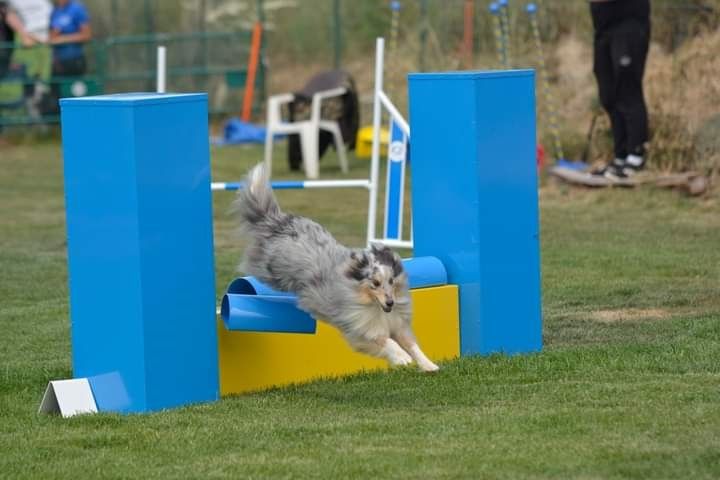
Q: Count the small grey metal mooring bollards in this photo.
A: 0